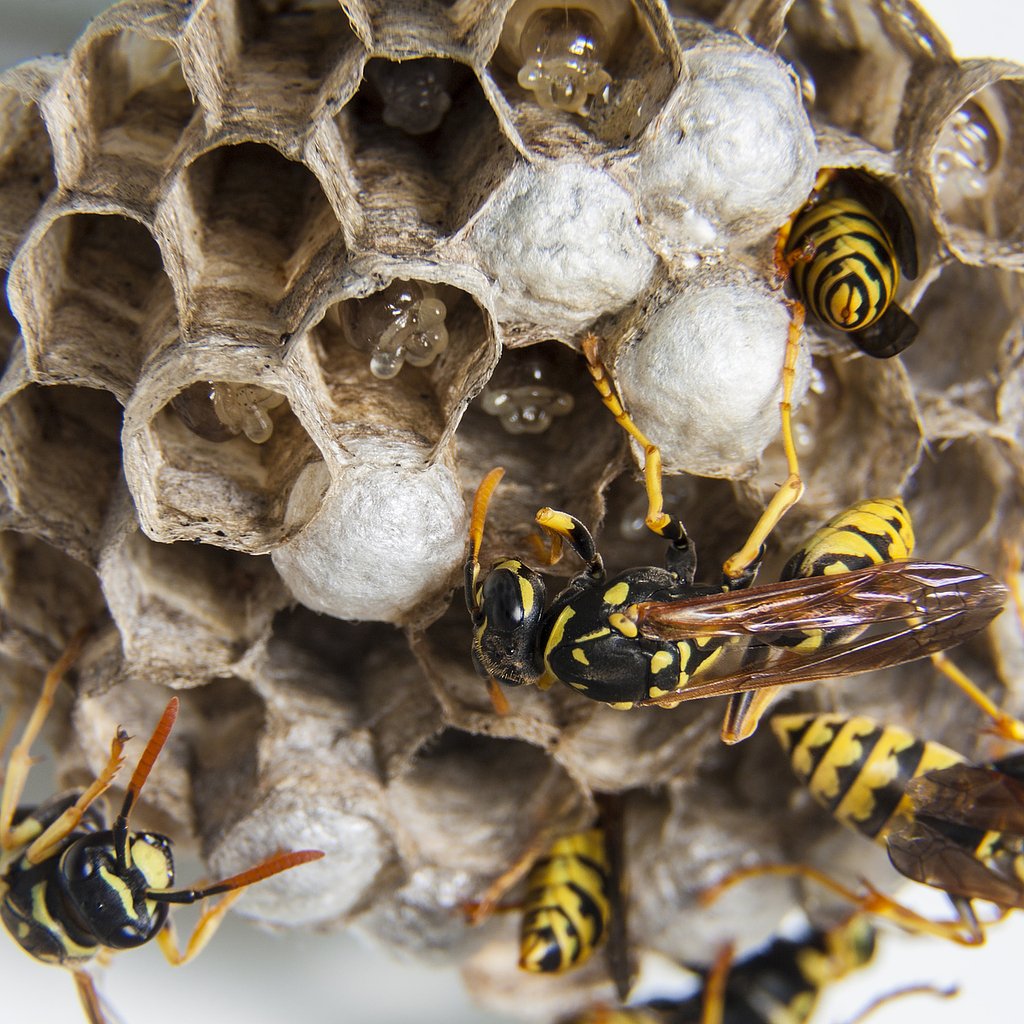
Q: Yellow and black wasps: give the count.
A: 6